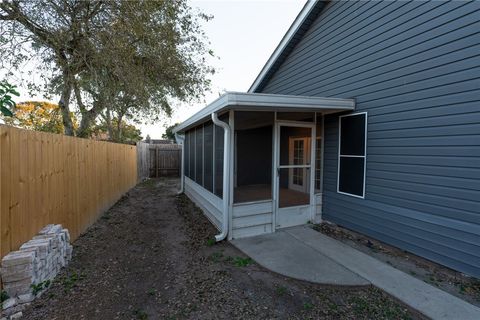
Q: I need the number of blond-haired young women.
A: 0